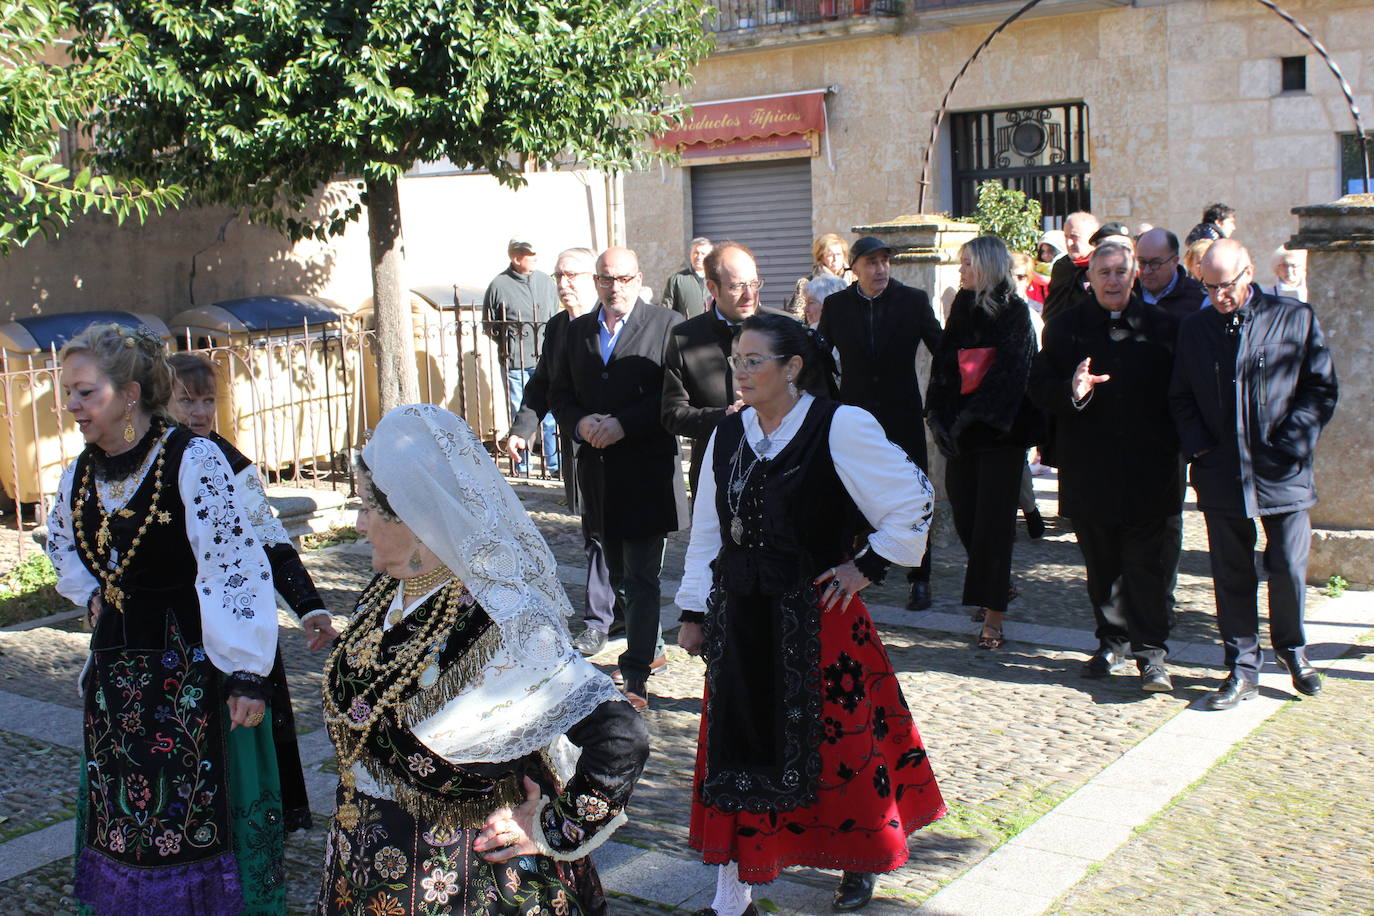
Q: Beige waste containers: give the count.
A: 3